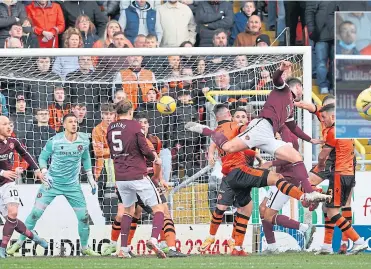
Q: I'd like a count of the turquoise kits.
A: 1